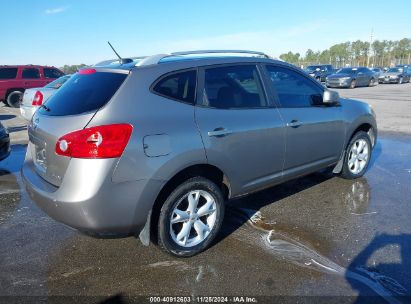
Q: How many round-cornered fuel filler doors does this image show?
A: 1